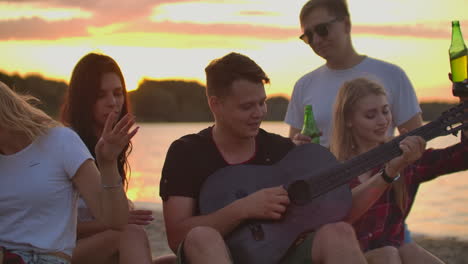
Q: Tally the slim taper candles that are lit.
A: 0